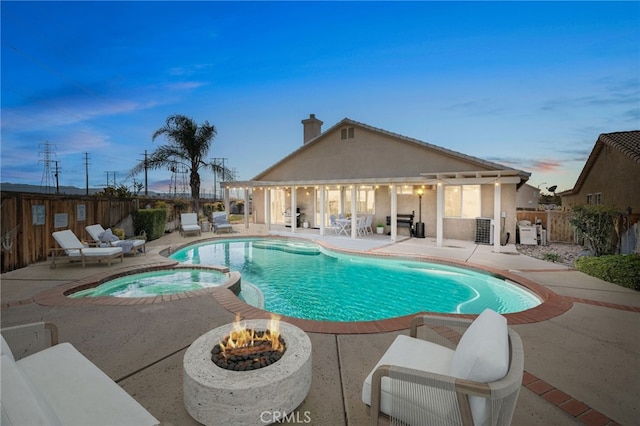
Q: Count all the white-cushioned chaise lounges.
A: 4